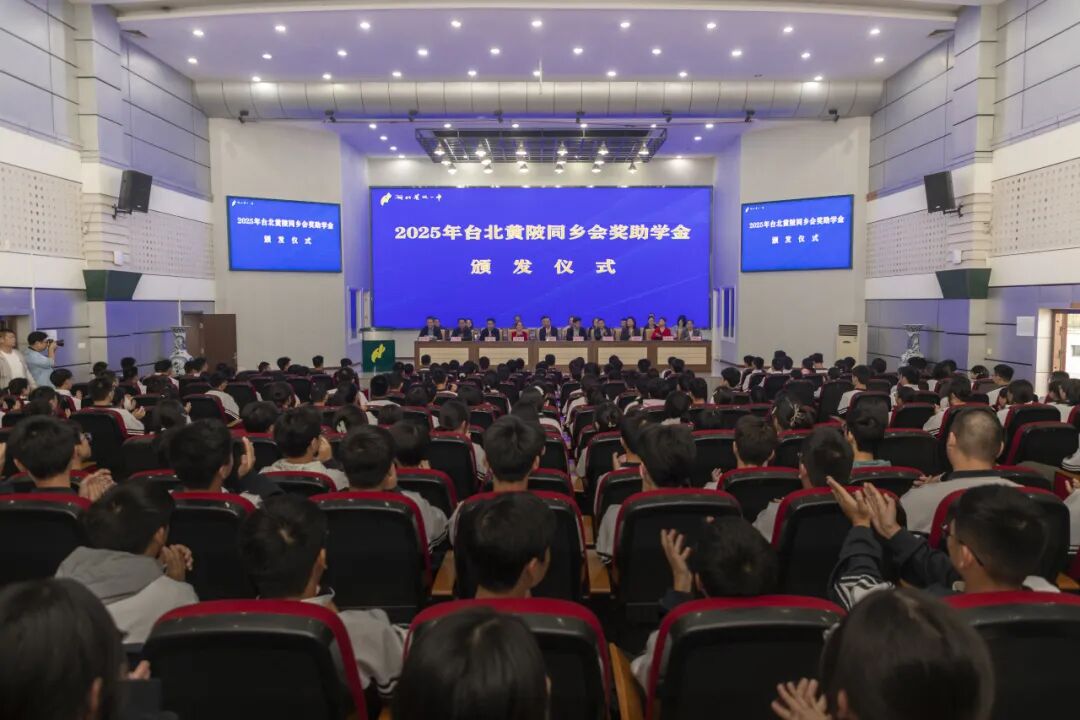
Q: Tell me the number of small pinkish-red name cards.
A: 10